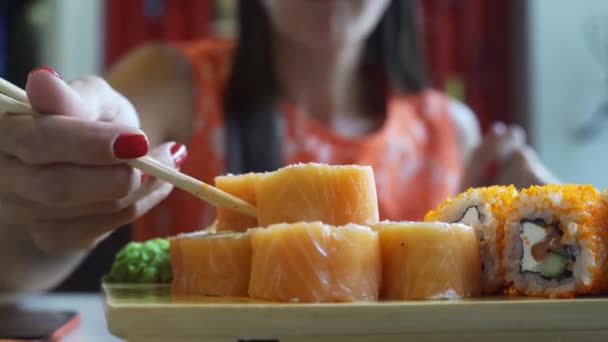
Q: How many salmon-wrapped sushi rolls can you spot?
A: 5